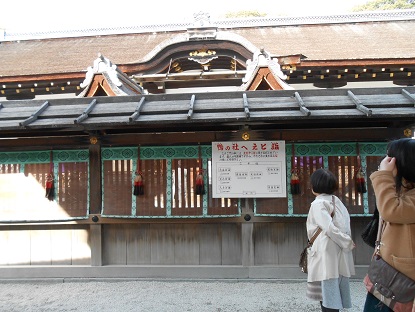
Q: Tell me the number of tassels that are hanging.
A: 5